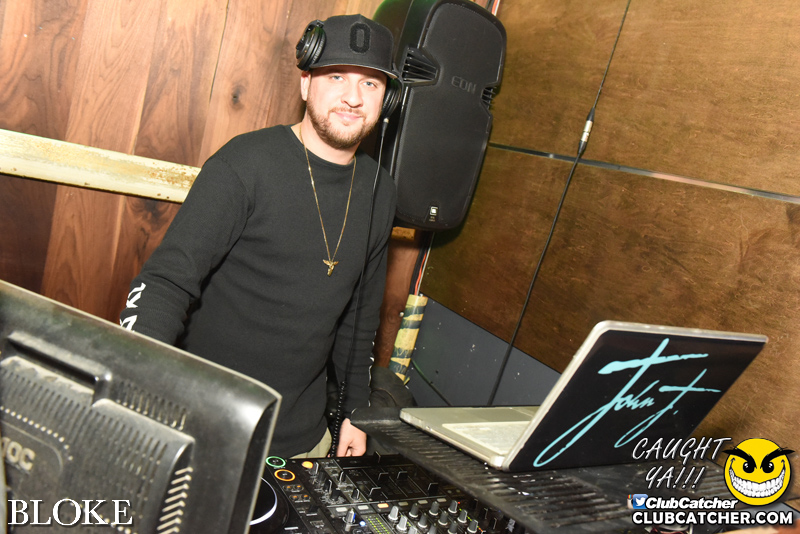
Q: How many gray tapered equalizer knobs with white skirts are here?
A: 12